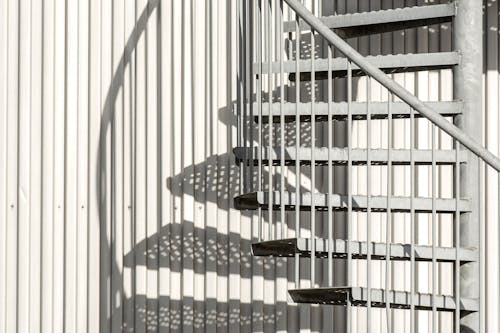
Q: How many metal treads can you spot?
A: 7